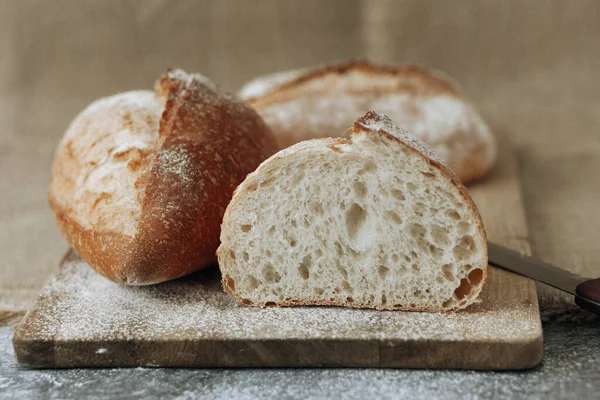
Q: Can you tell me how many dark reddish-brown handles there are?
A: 1